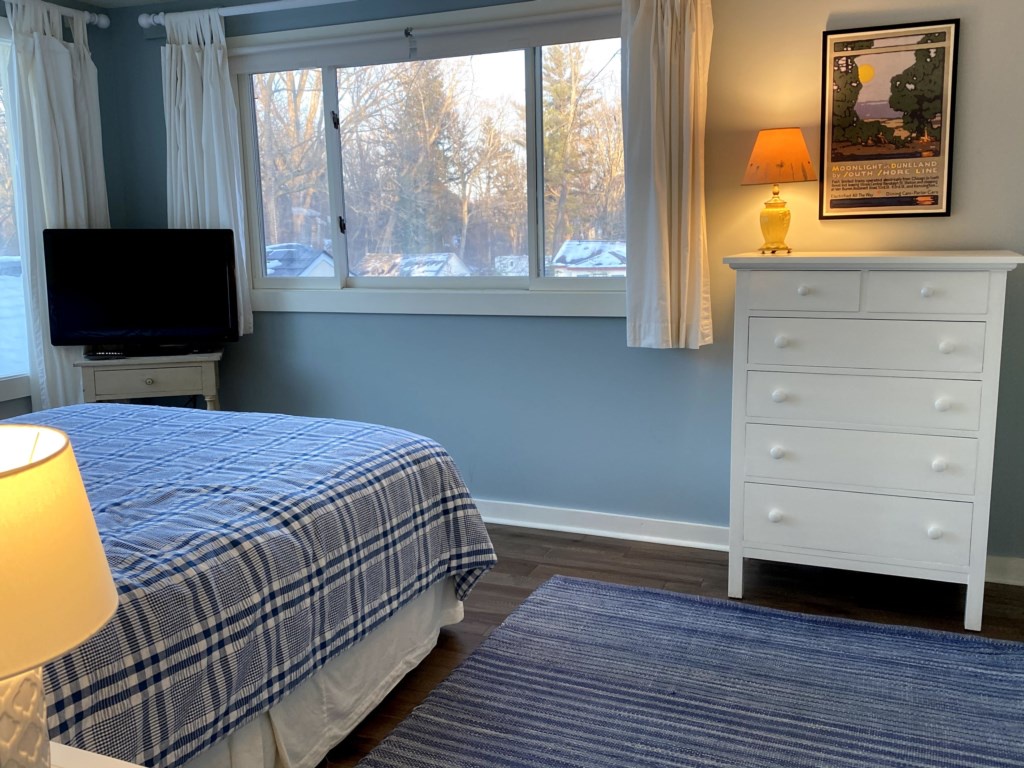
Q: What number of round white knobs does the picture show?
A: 10